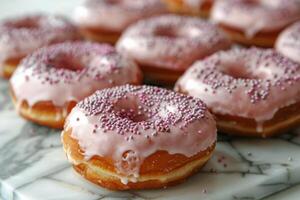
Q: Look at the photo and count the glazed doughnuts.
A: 9